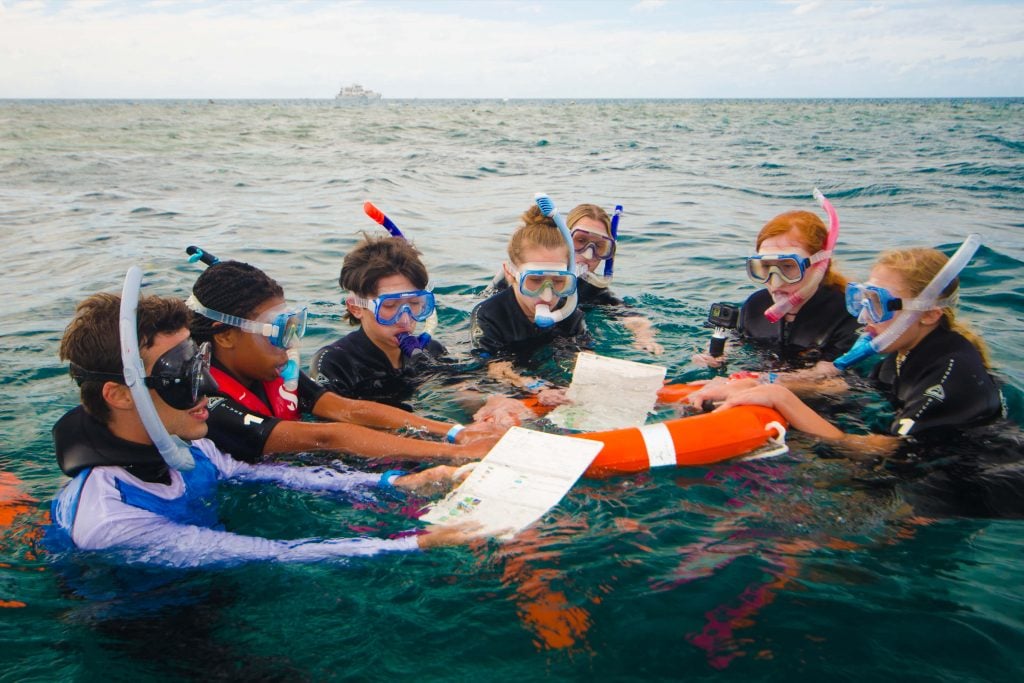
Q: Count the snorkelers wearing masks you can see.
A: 7